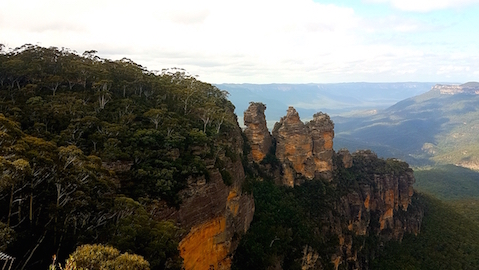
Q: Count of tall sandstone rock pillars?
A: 3